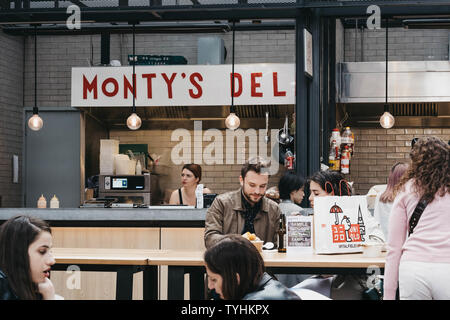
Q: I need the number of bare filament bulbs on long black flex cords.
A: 4